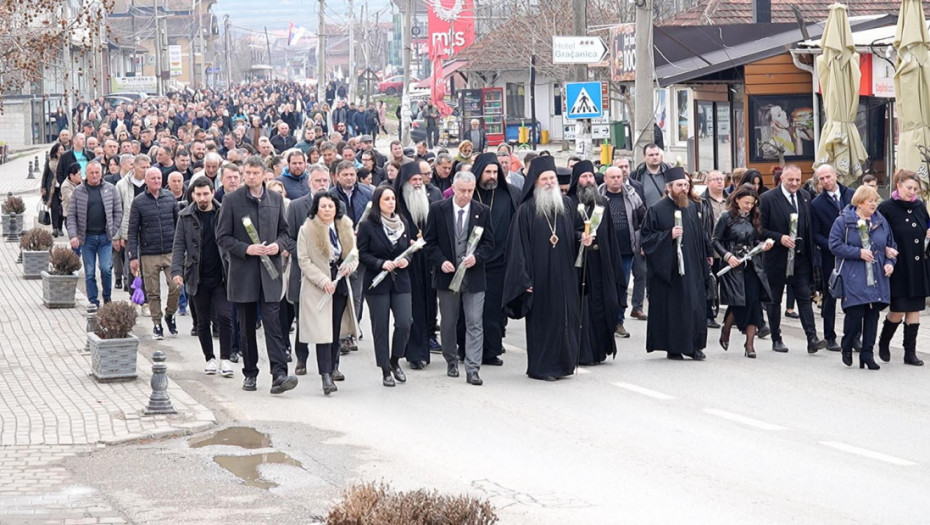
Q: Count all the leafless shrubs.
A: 5